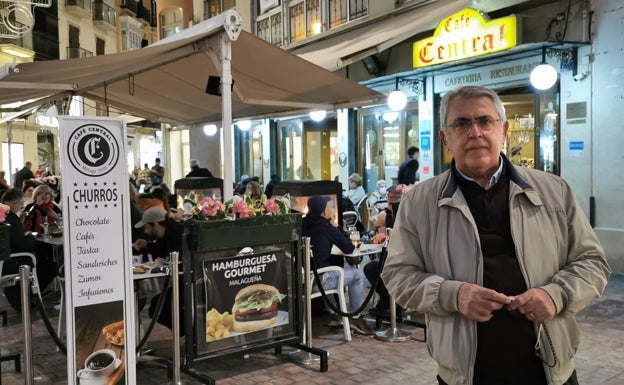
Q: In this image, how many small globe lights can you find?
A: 5